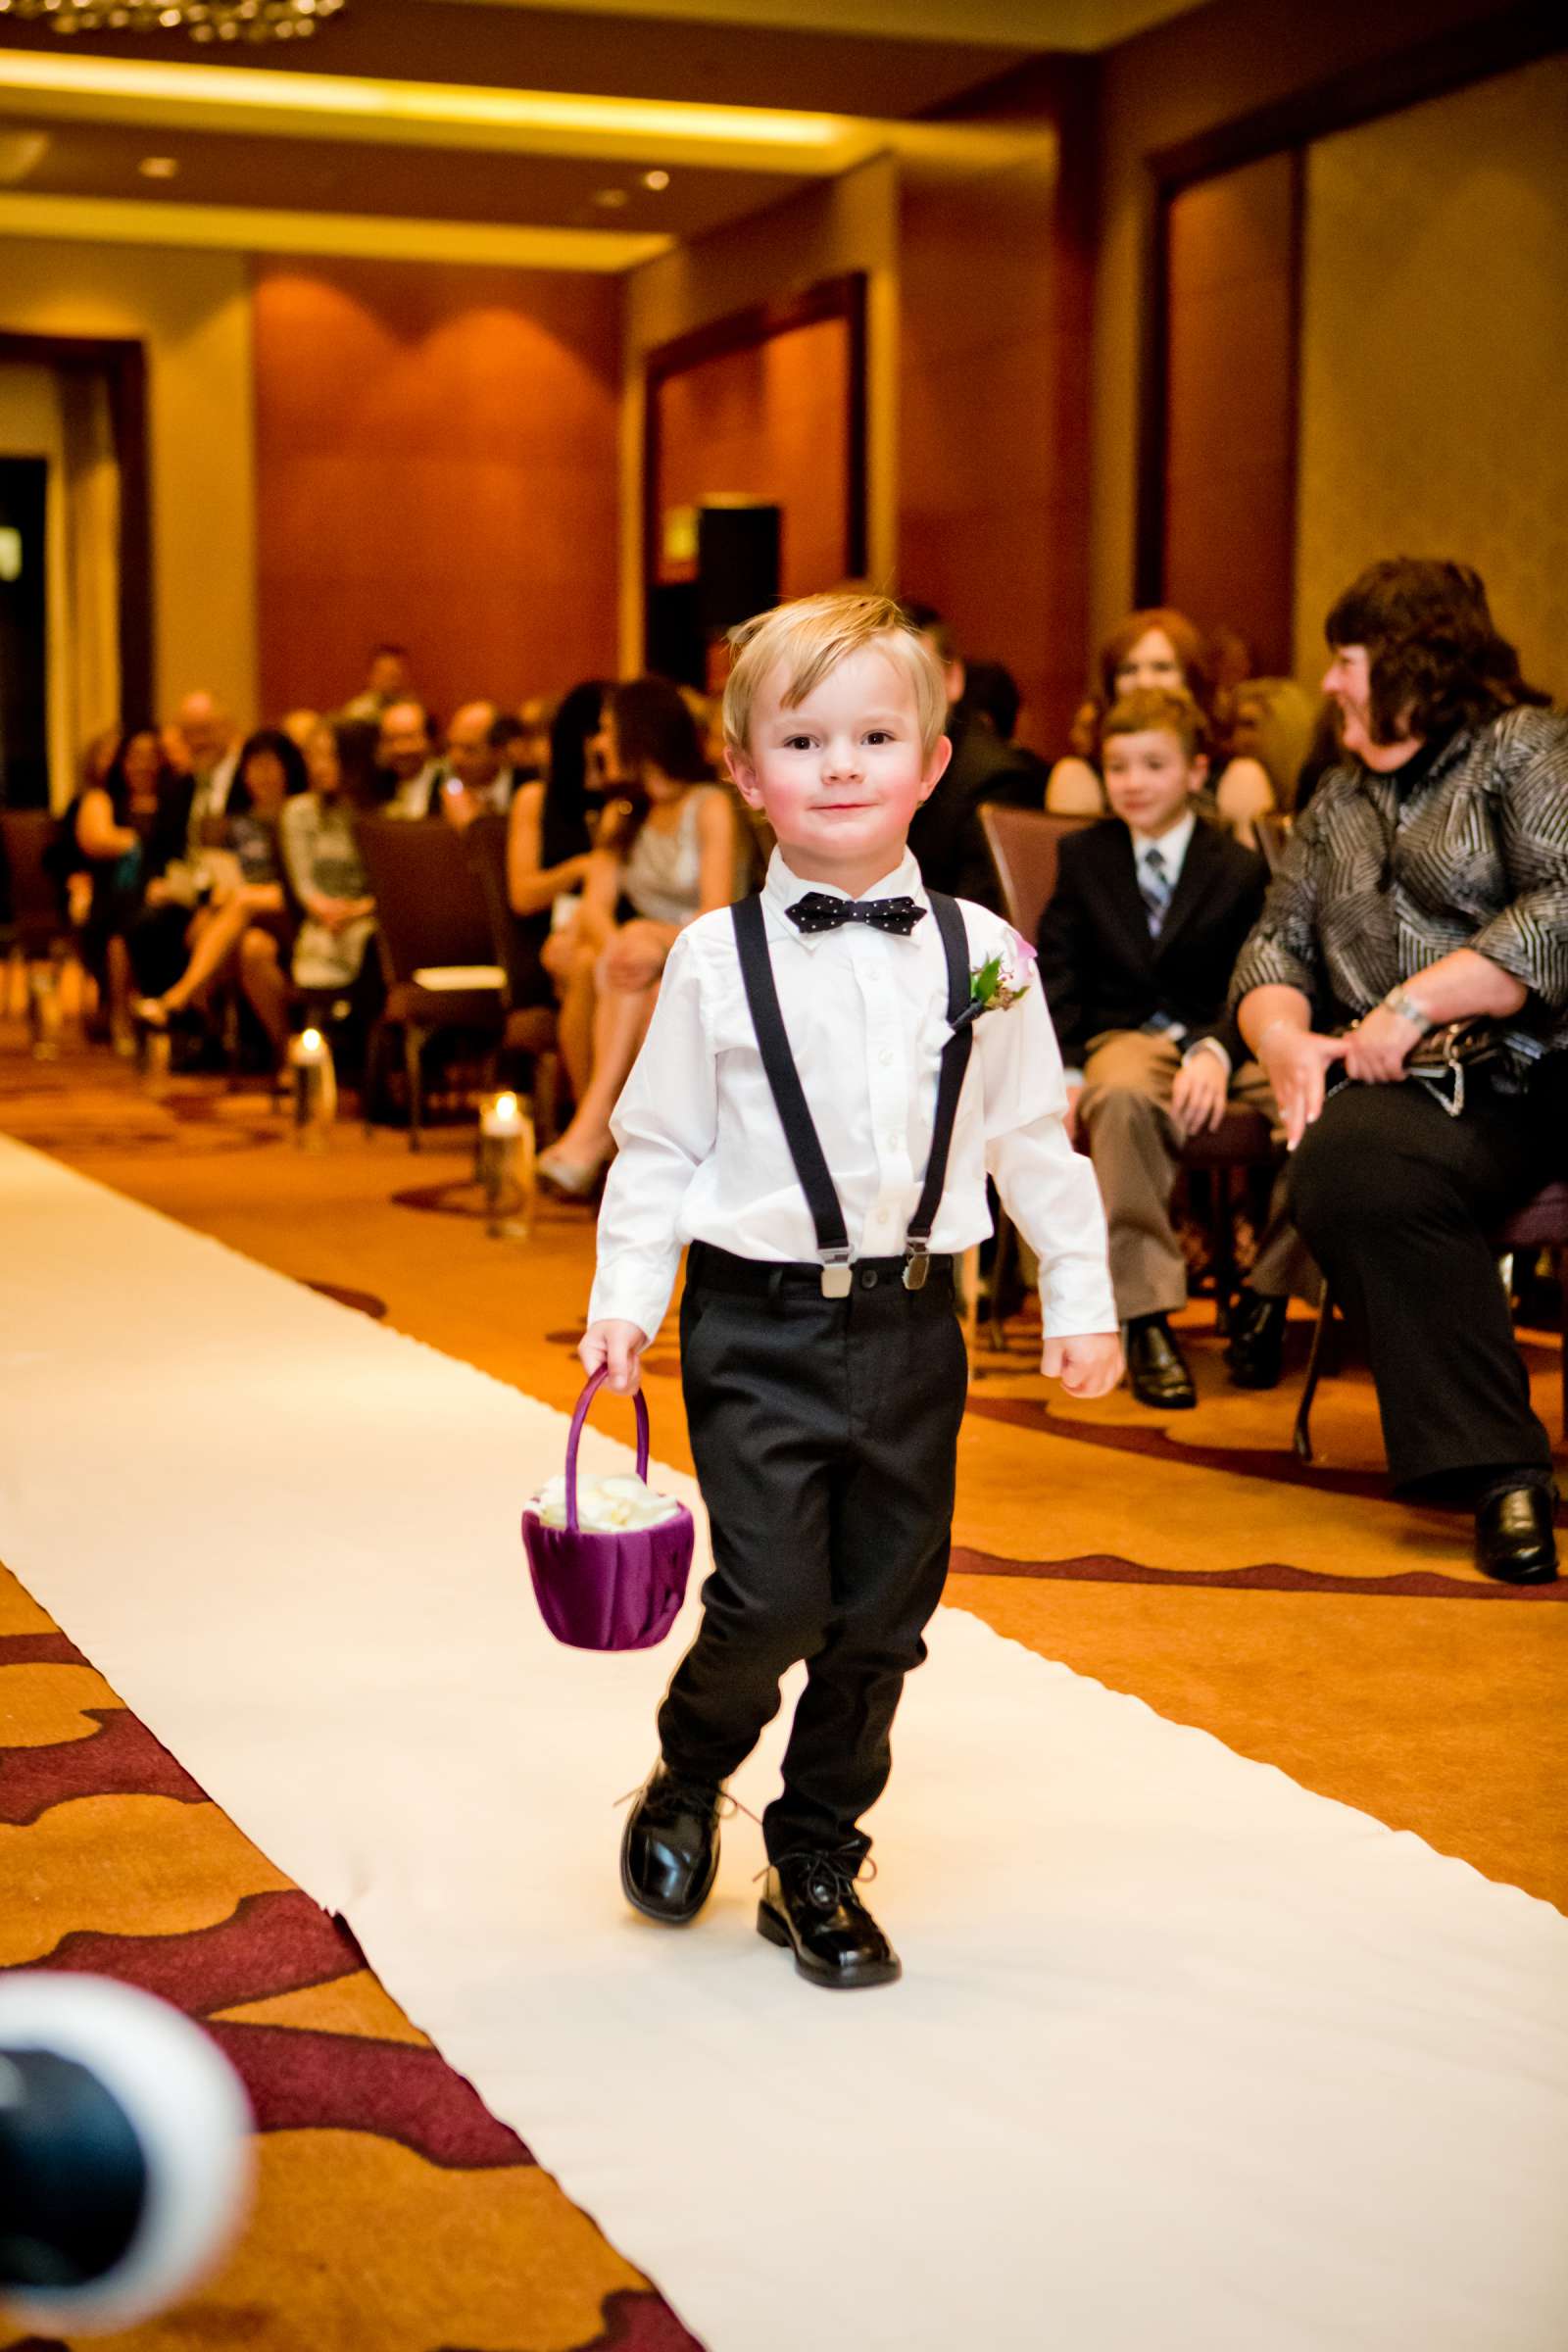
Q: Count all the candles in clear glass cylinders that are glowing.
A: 2